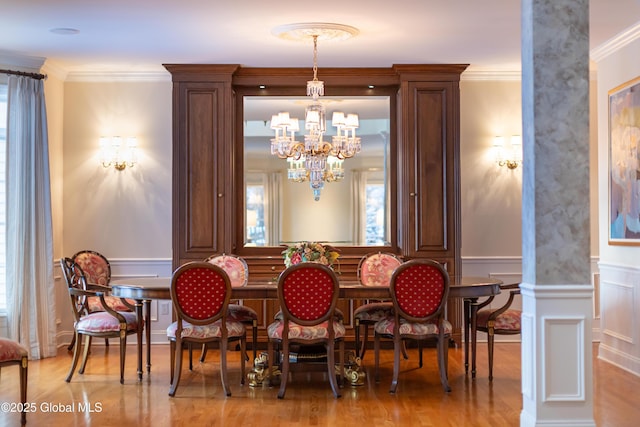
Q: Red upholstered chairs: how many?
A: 3